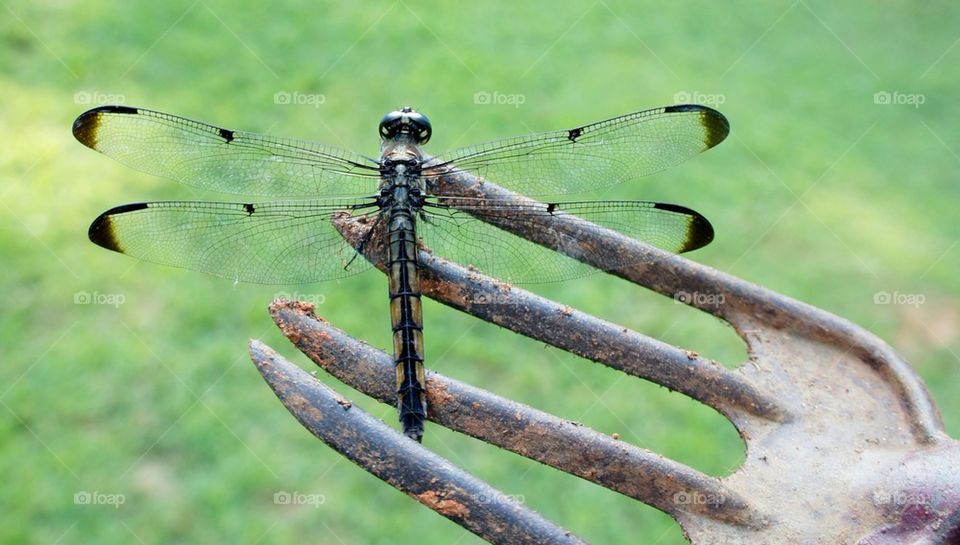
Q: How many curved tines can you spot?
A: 4